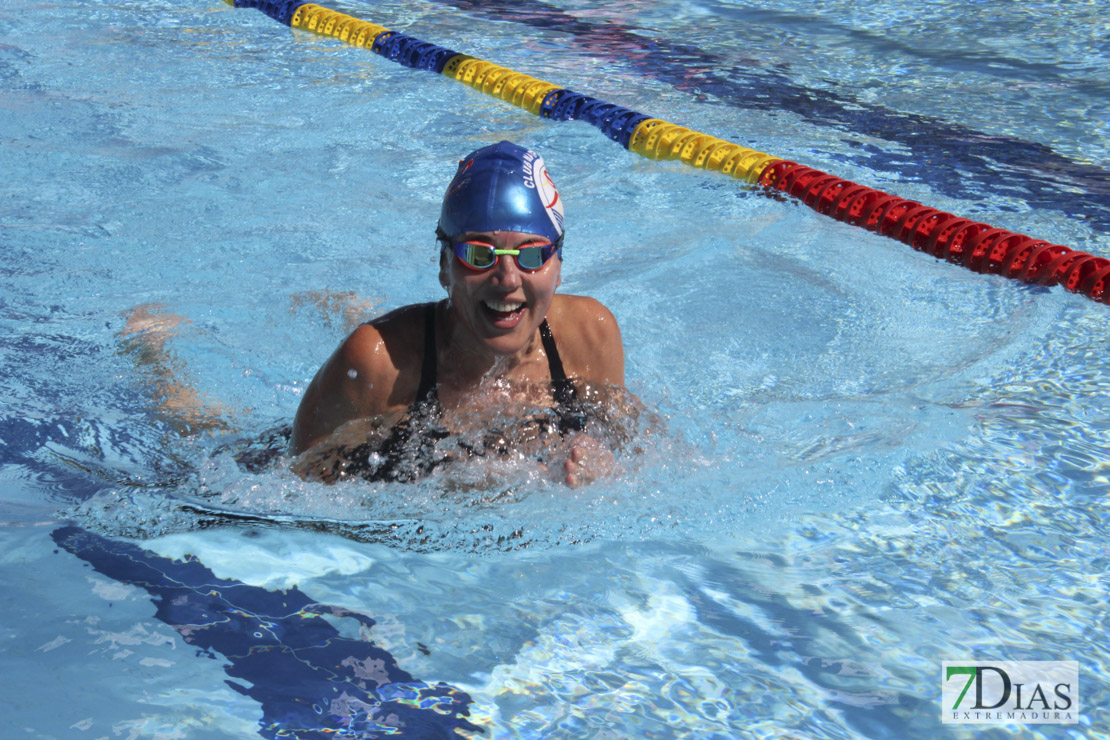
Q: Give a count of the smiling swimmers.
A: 1